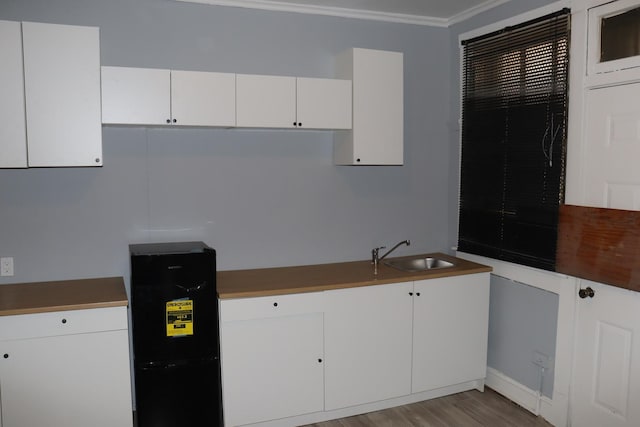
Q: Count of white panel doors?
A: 1